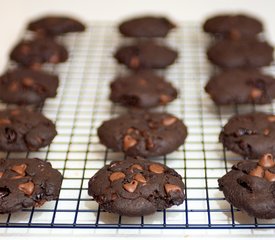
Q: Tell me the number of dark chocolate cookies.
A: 15